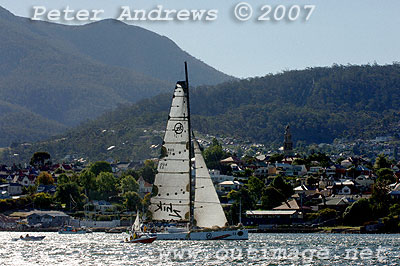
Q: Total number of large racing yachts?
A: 1